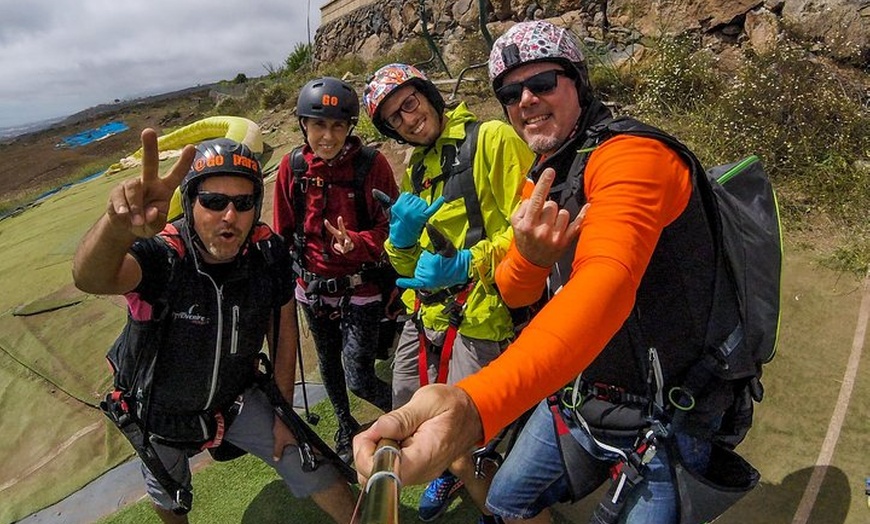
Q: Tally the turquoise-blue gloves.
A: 2